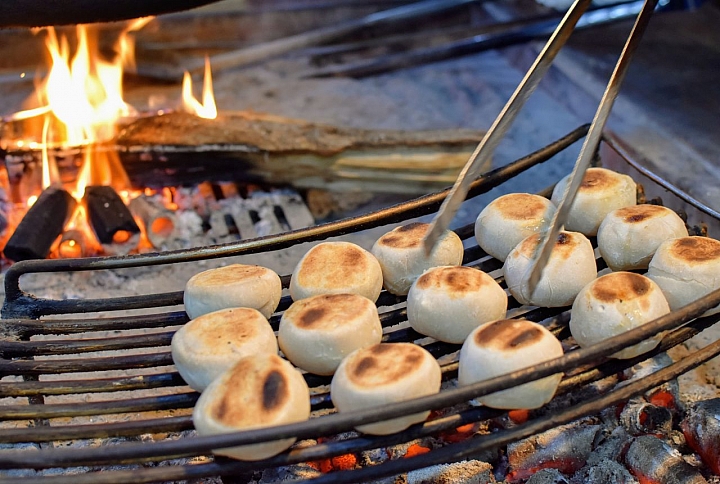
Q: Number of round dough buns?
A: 15